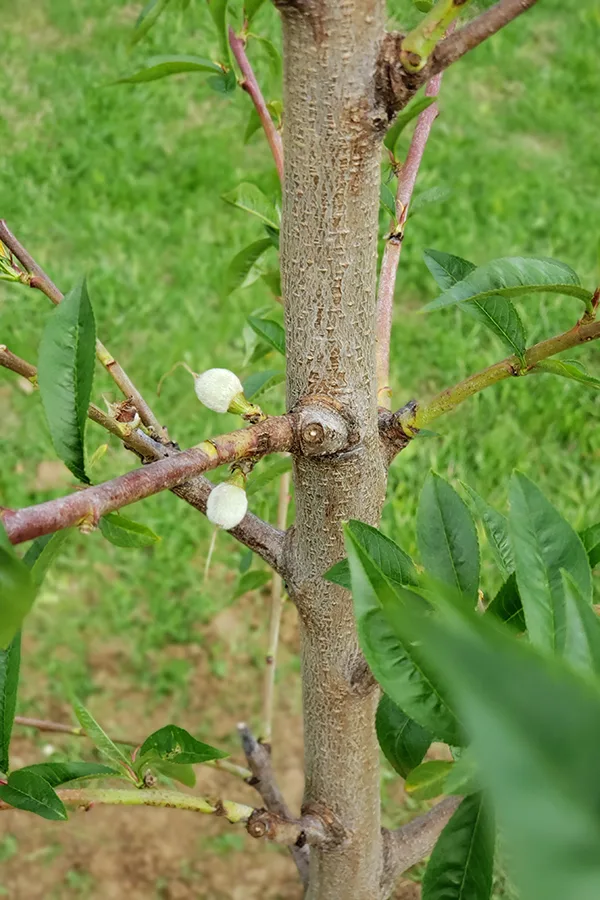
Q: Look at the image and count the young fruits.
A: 2